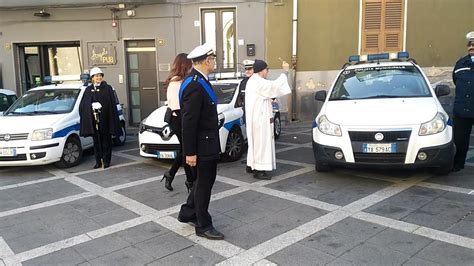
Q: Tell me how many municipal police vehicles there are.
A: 3